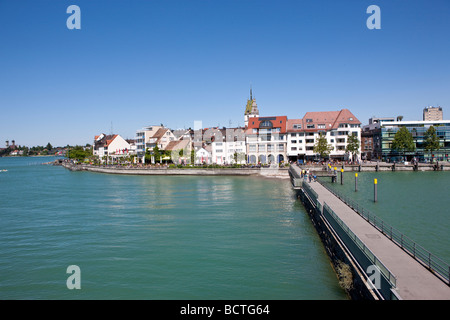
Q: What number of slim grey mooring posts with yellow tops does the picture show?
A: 6